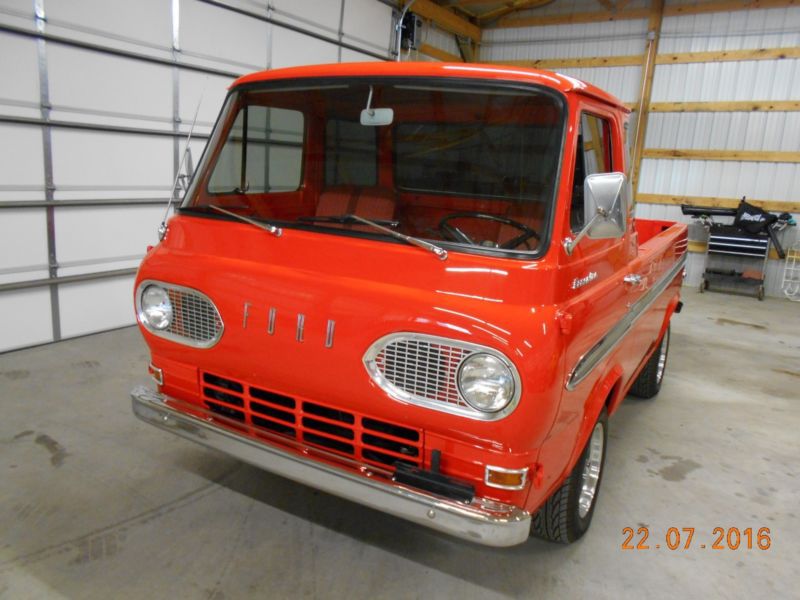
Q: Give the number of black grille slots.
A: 12